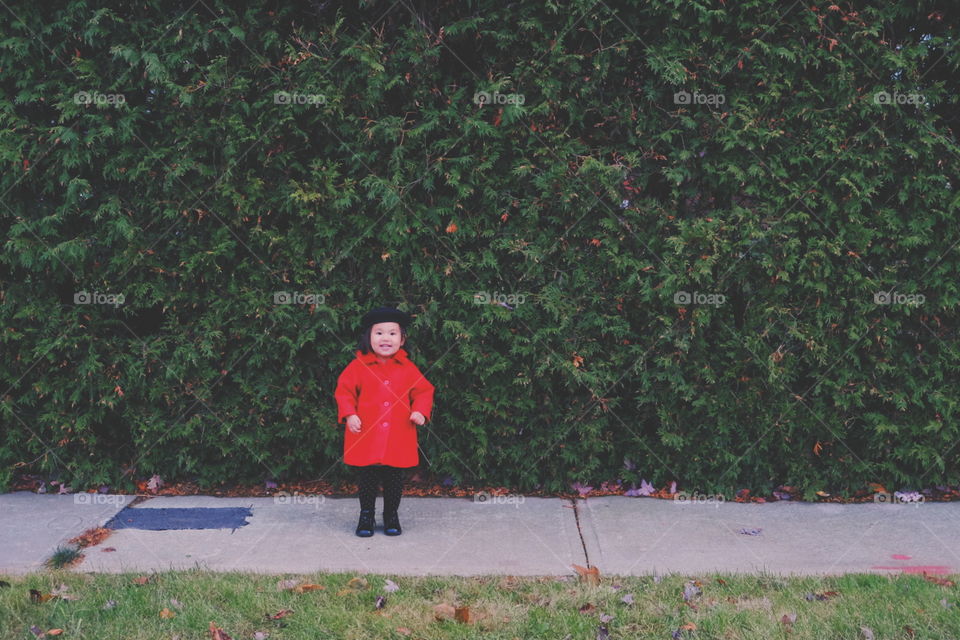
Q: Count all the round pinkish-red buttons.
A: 3